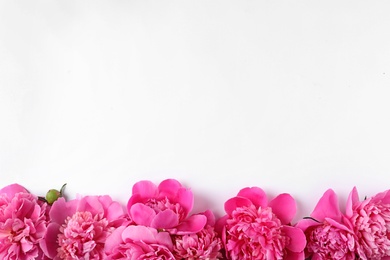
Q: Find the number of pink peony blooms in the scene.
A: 8